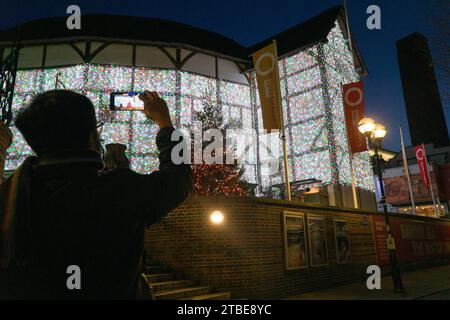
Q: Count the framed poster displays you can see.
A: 3